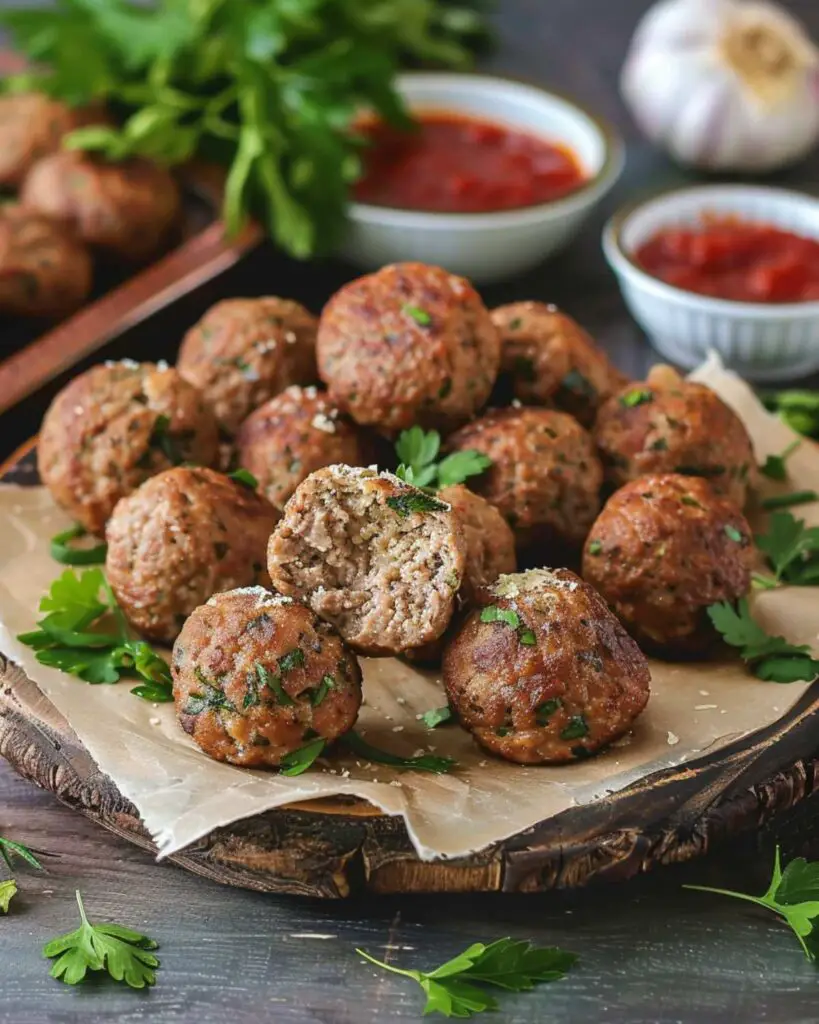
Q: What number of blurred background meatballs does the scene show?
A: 3